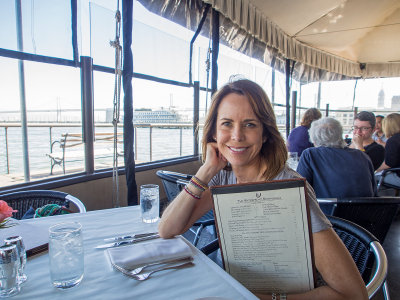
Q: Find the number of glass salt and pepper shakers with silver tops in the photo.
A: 2